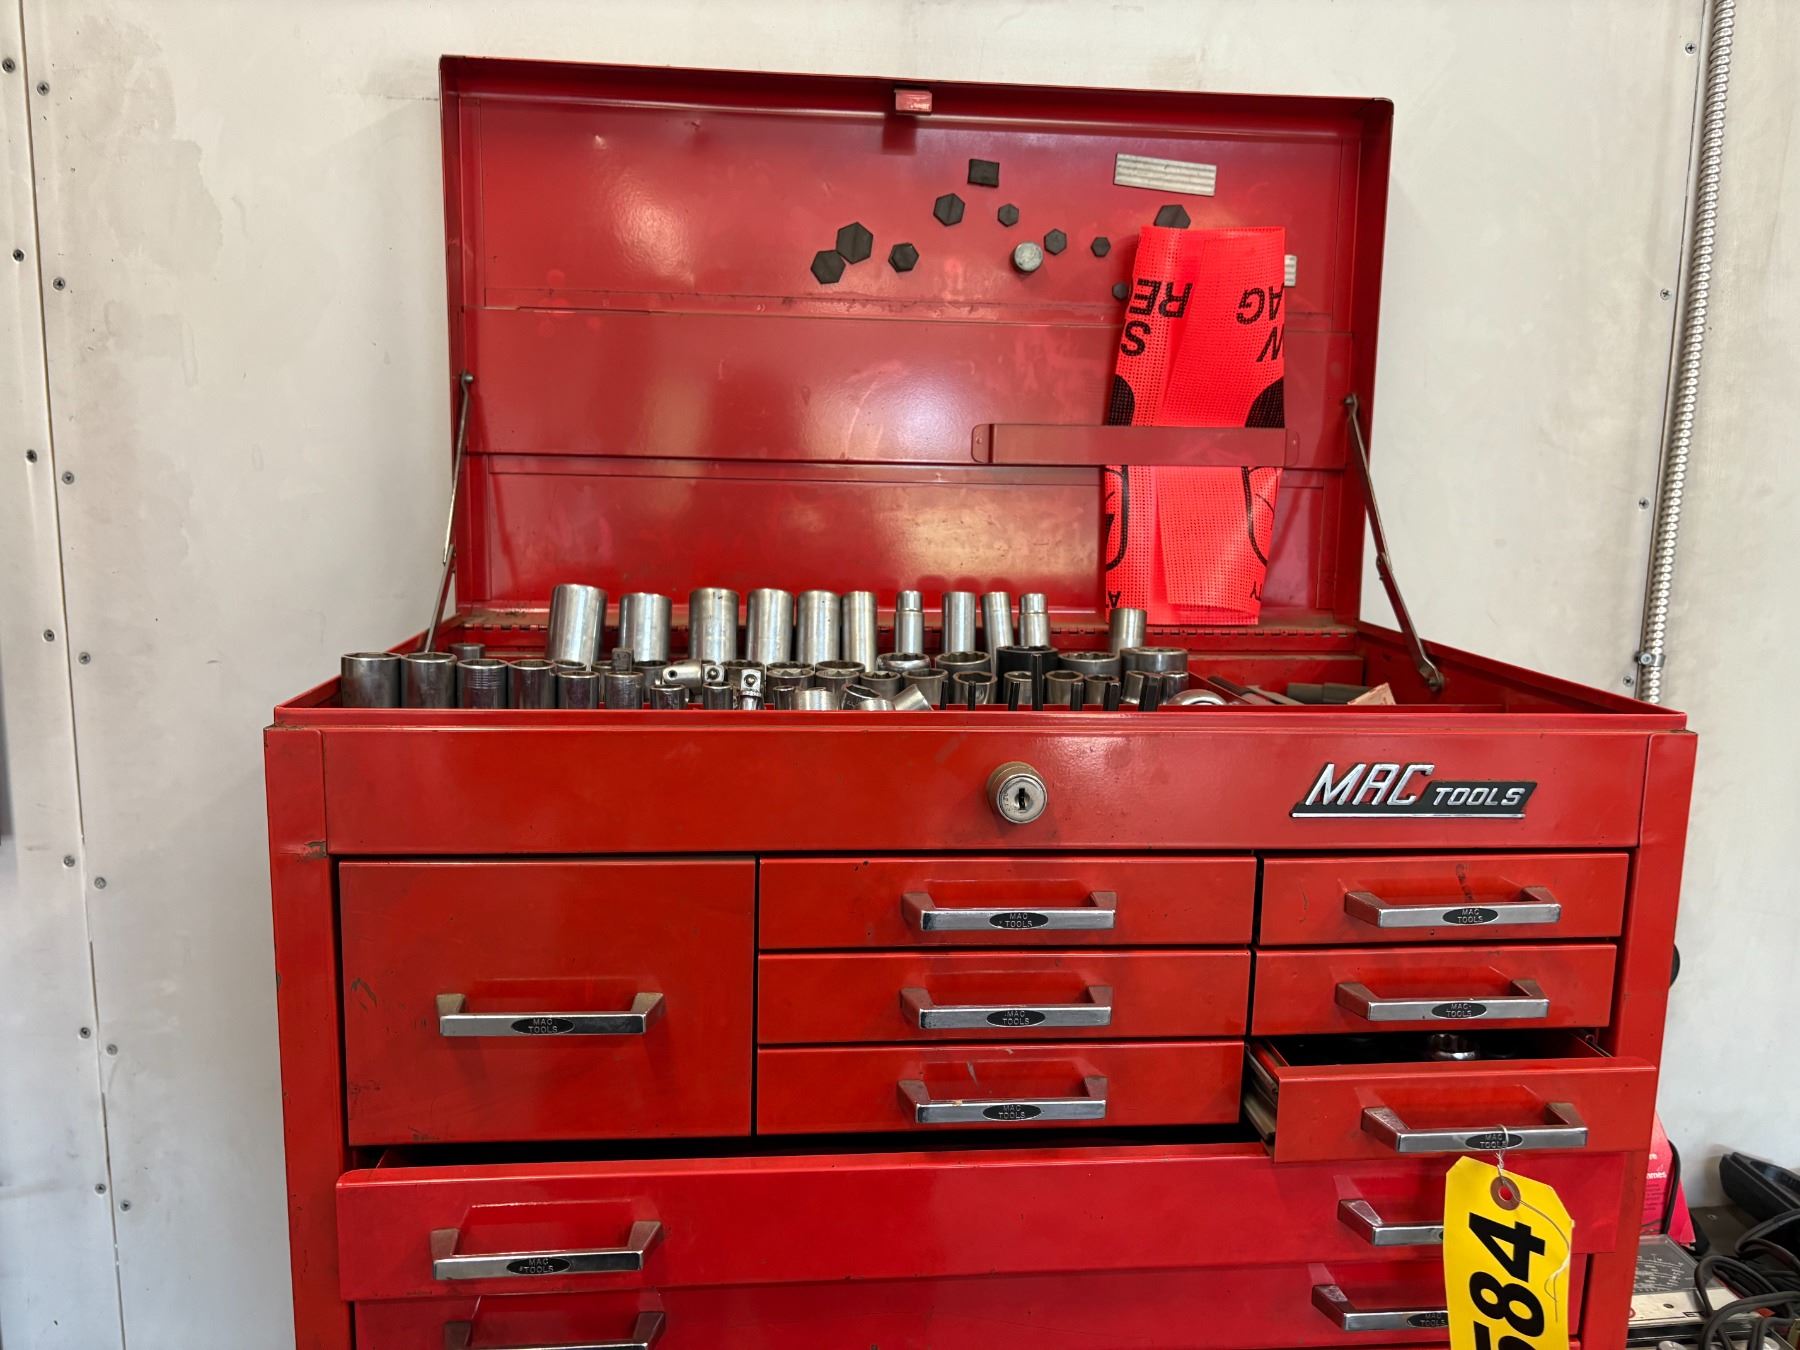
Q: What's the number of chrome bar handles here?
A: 11